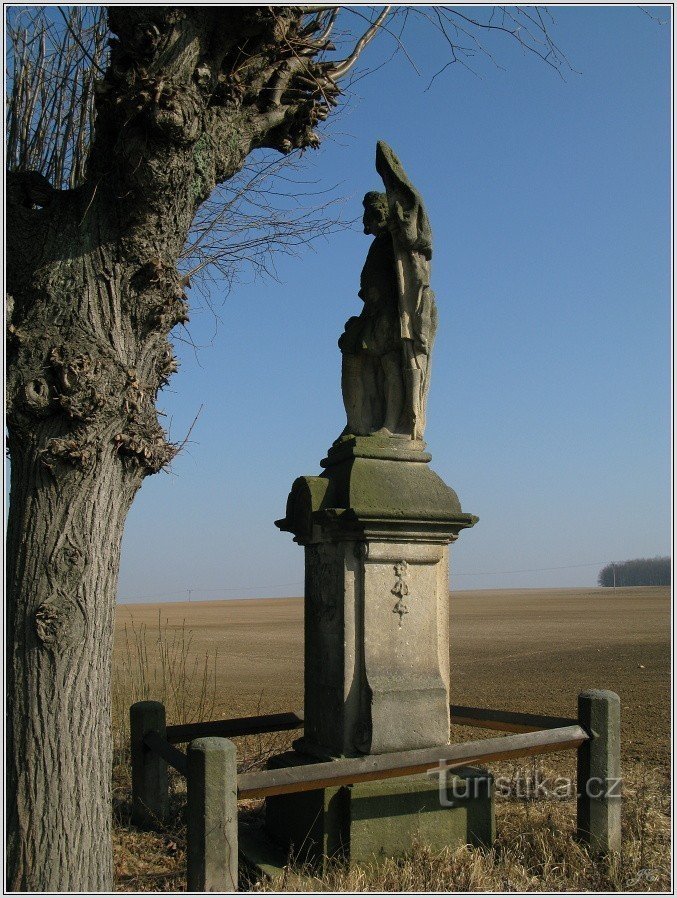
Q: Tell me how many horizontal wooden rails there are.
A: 4